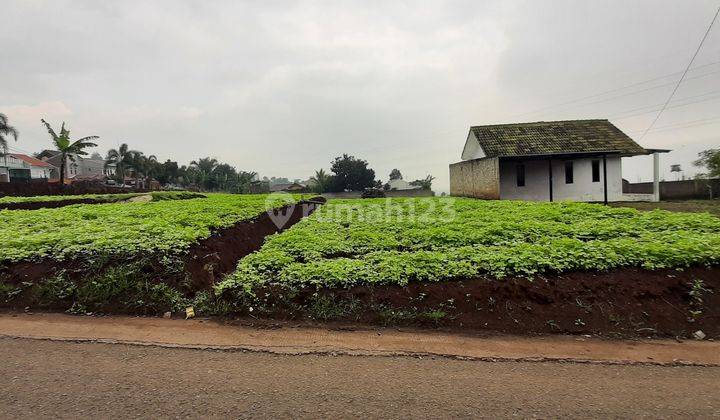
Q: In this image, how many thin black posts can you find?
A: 2